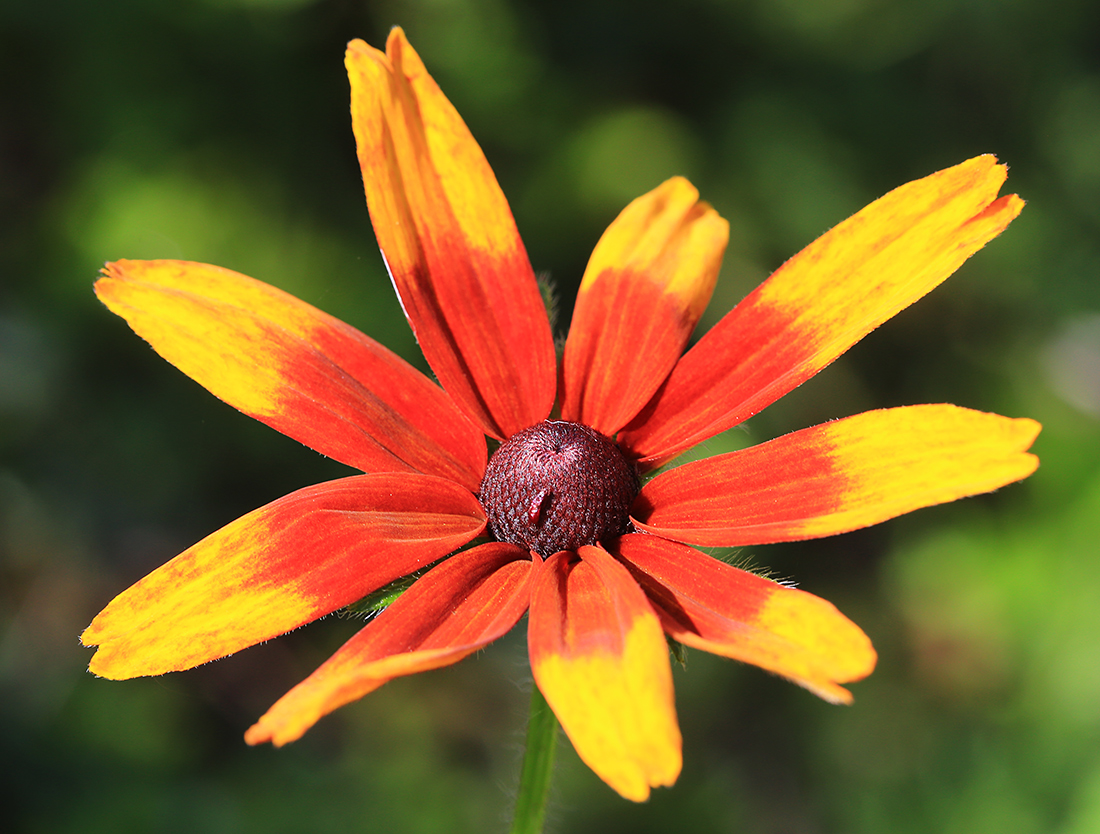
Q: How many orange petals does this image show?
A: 9